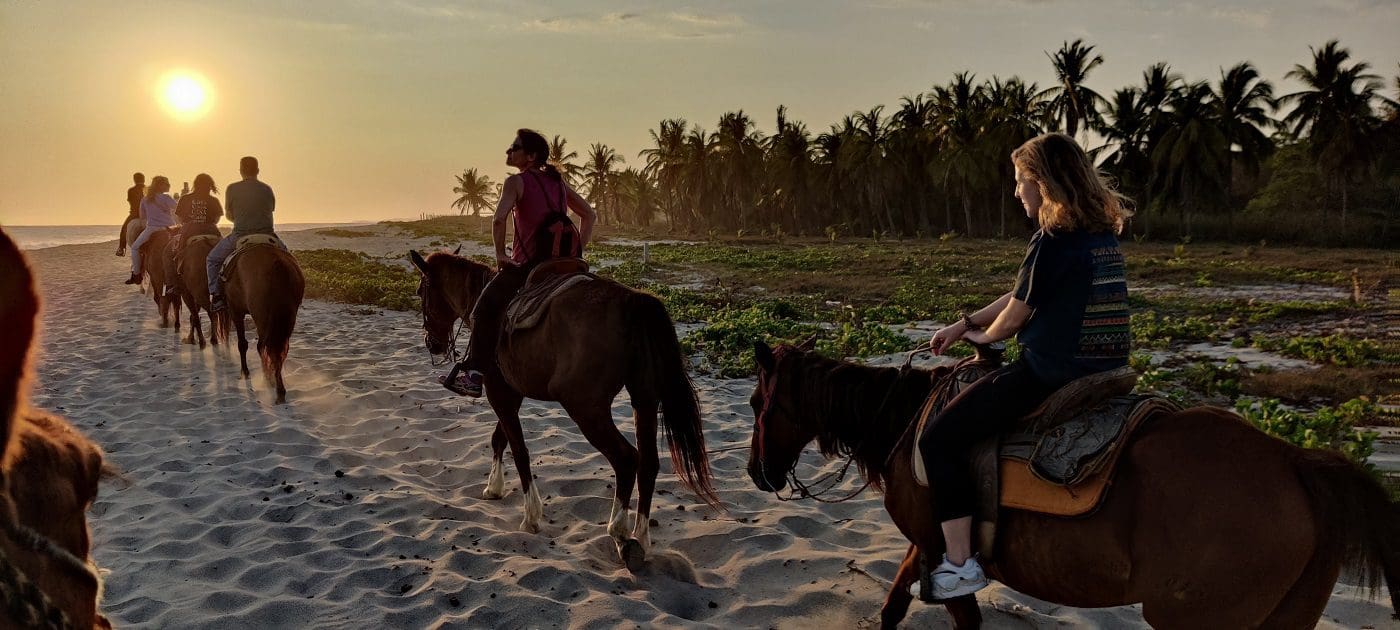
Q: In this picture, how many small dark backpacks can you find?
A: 1